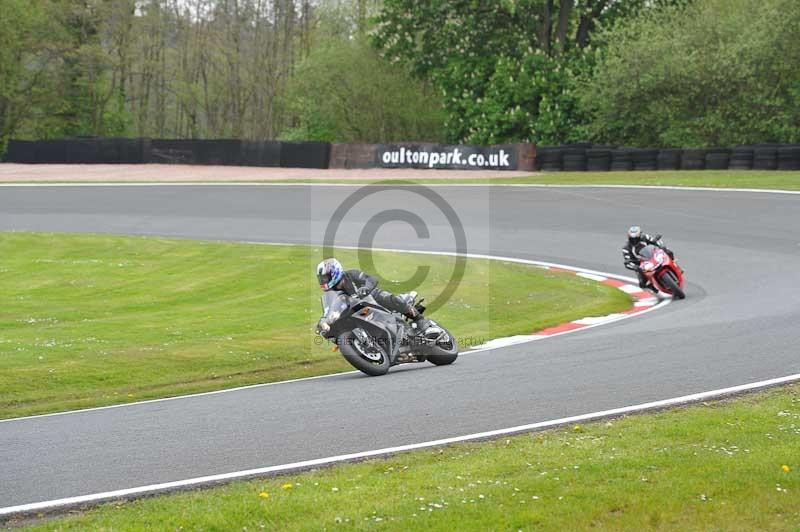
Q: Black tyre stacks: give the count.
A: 11